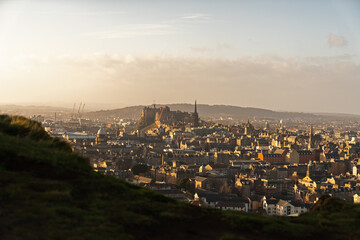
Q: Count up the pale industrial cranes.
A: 3